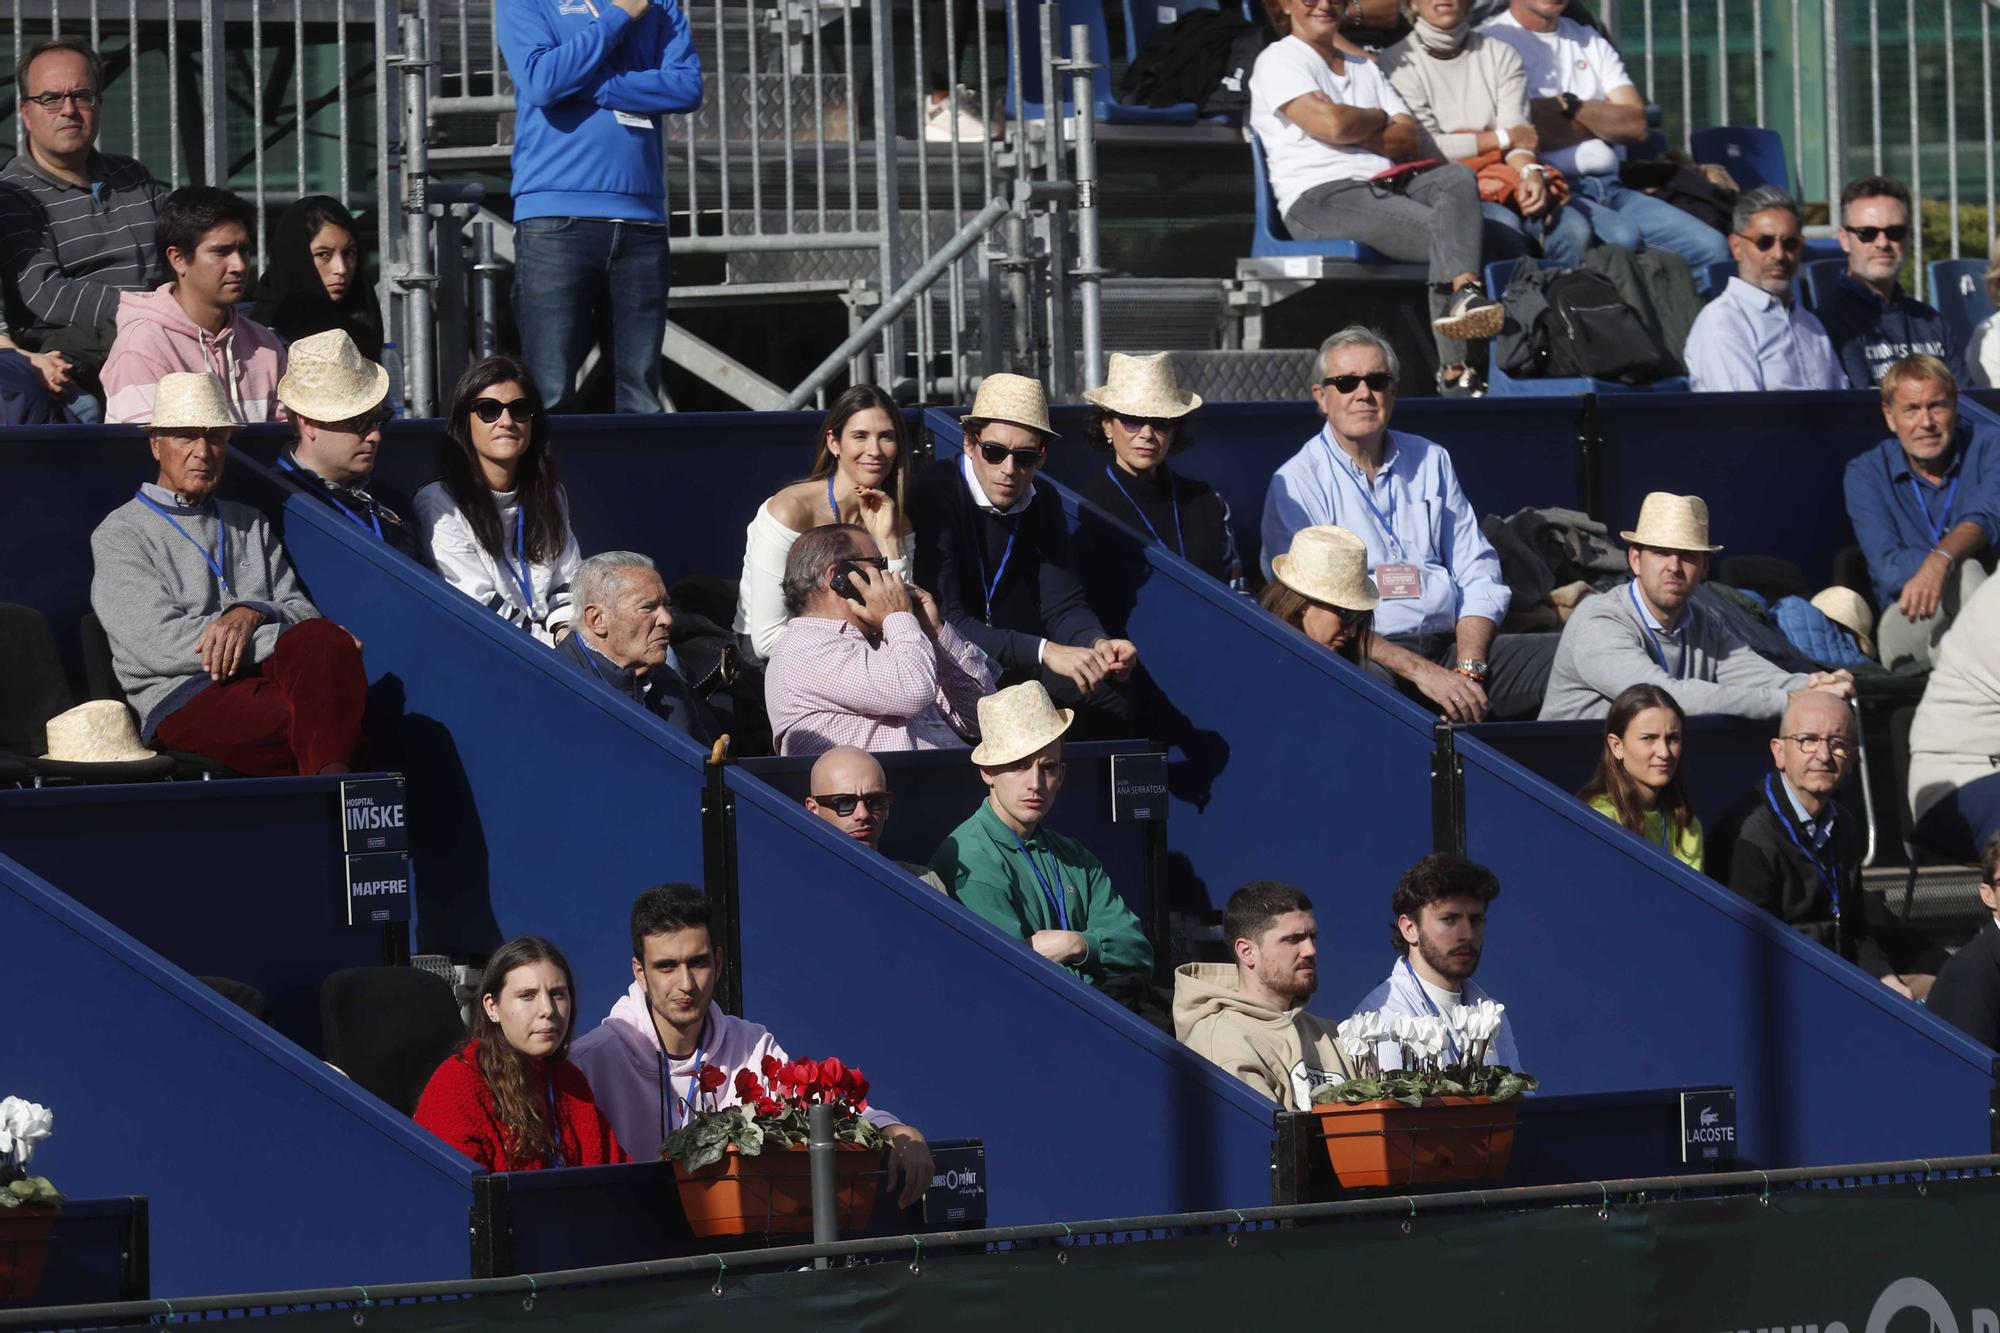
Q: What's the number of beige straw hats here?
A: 9